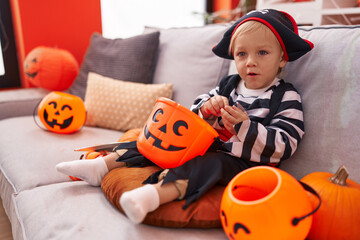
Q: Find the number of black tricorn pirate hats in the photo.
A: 1